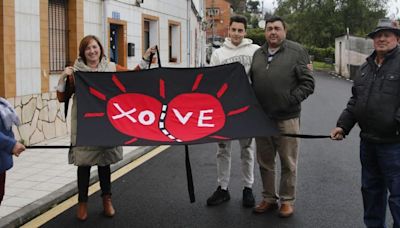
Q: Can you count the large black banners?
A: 1